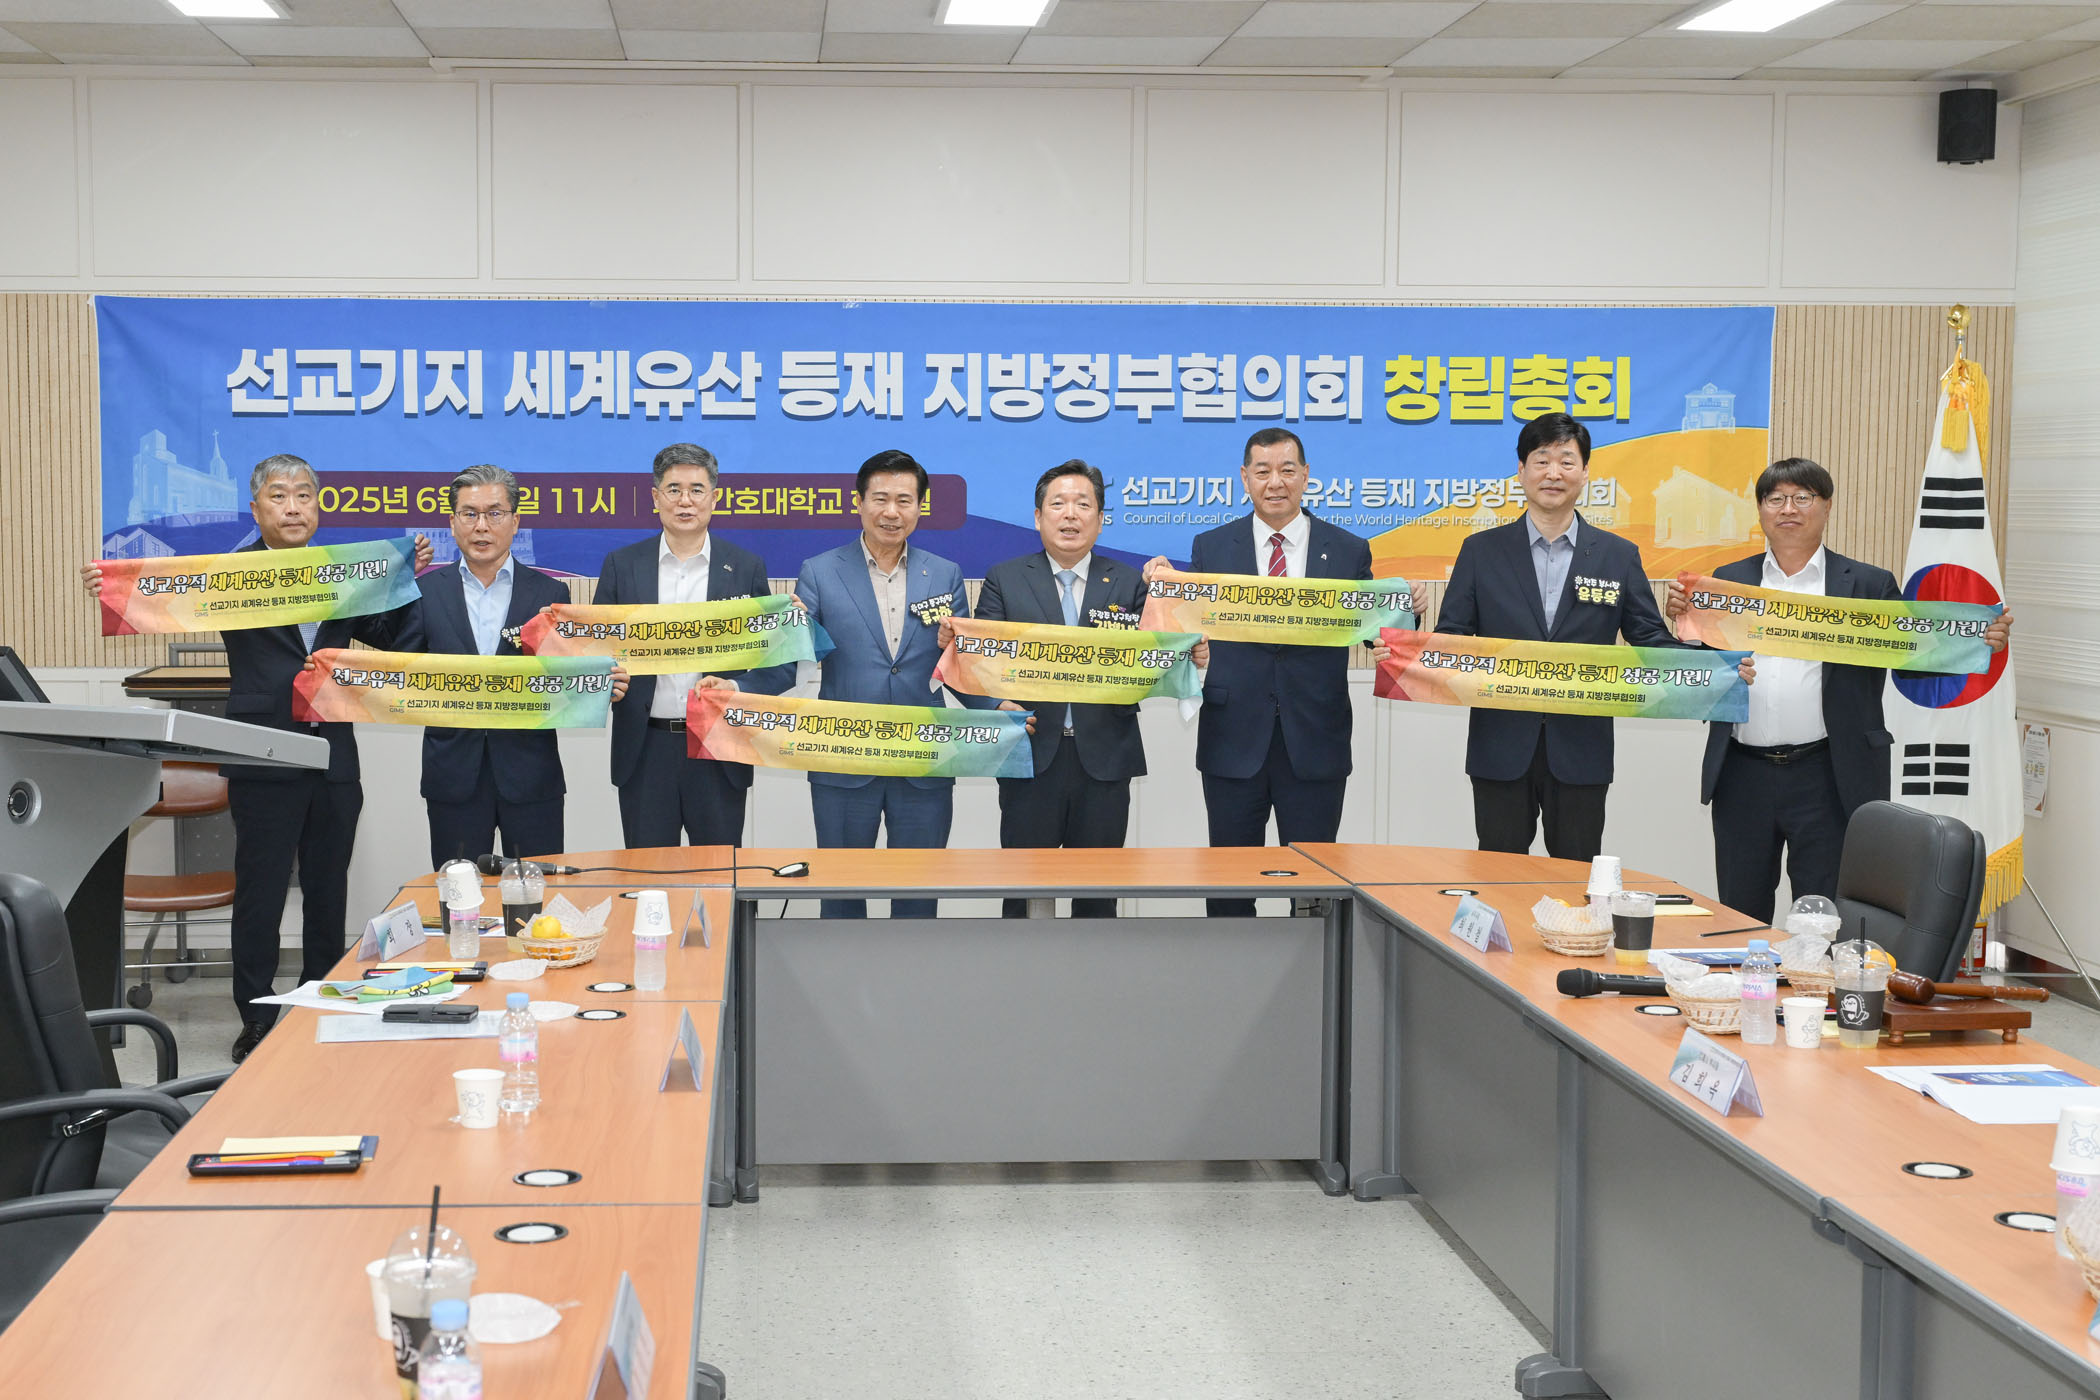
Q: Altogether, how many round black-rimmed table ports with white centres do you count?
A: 11